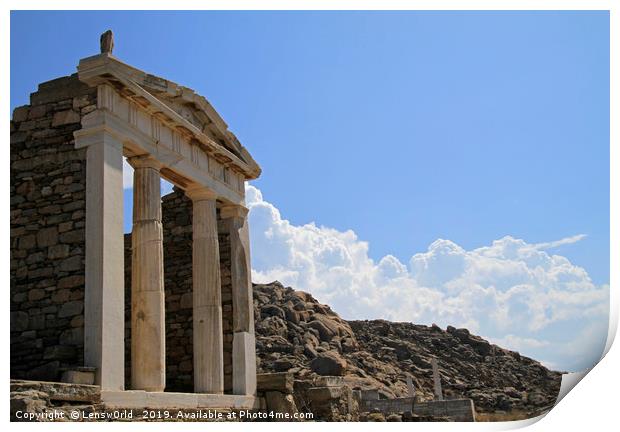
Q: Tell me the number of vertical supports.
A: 4